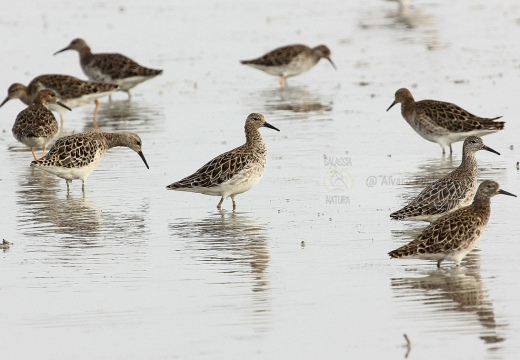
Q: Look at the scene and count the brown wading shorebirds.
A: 9